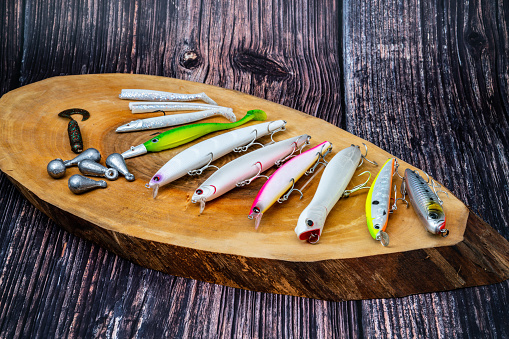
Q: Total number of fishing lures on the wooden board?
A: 11